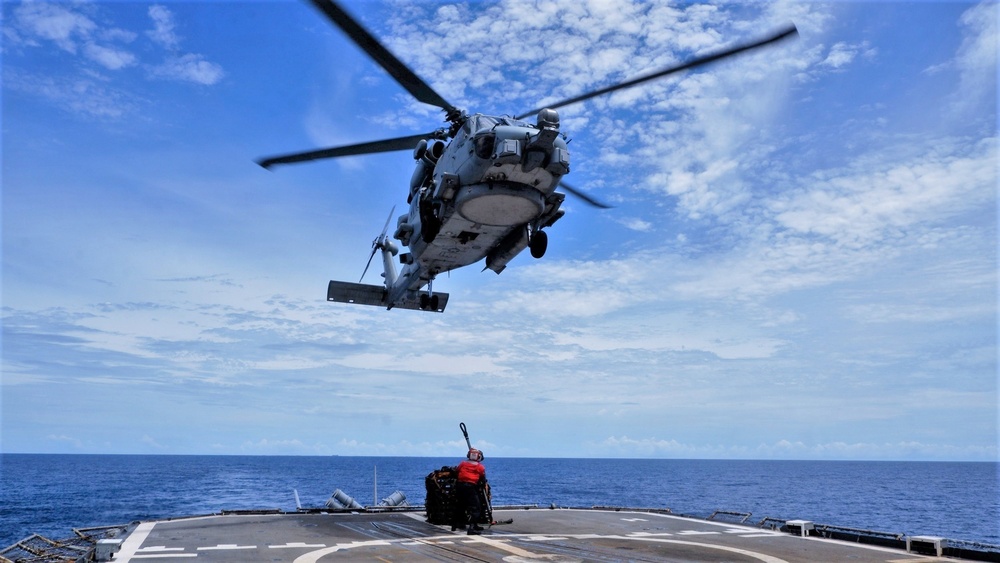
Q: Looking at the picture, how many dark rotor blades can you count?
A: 4